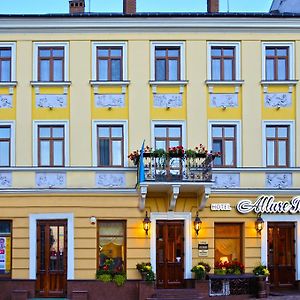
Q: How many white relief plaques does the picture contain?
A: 11